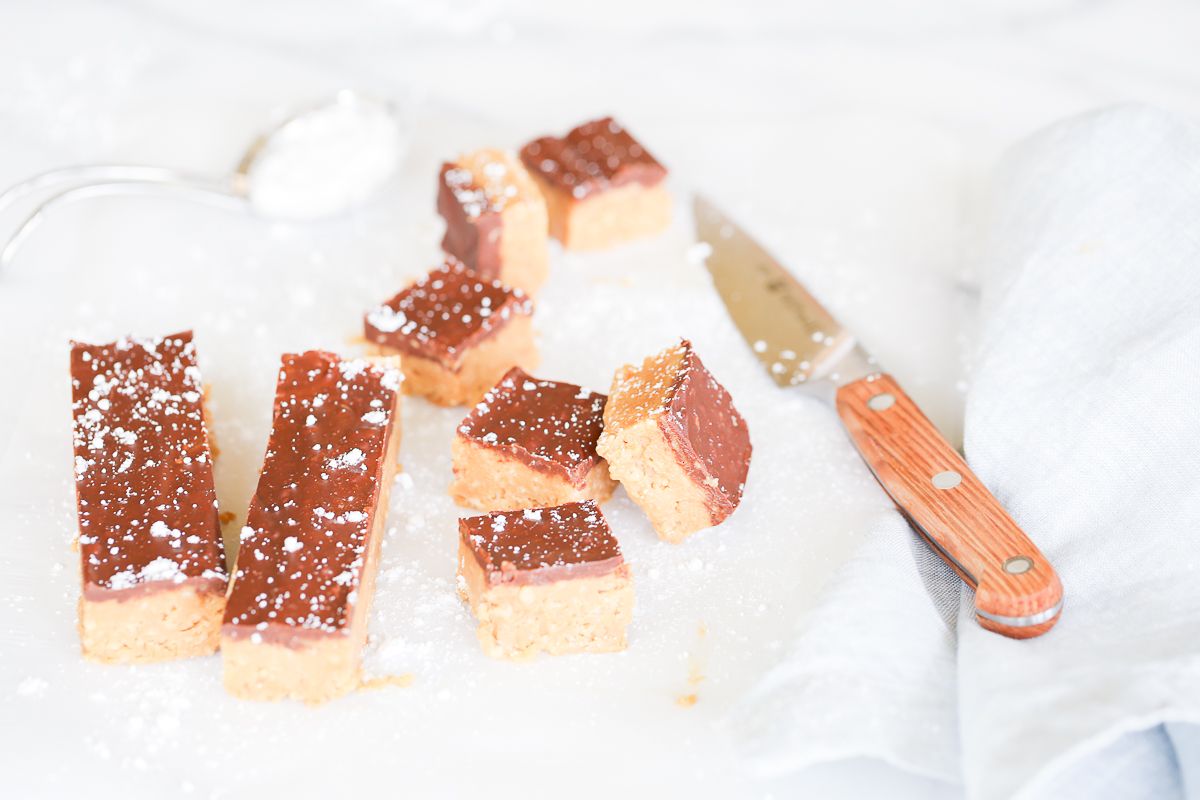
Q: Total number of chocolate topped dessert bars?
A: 8